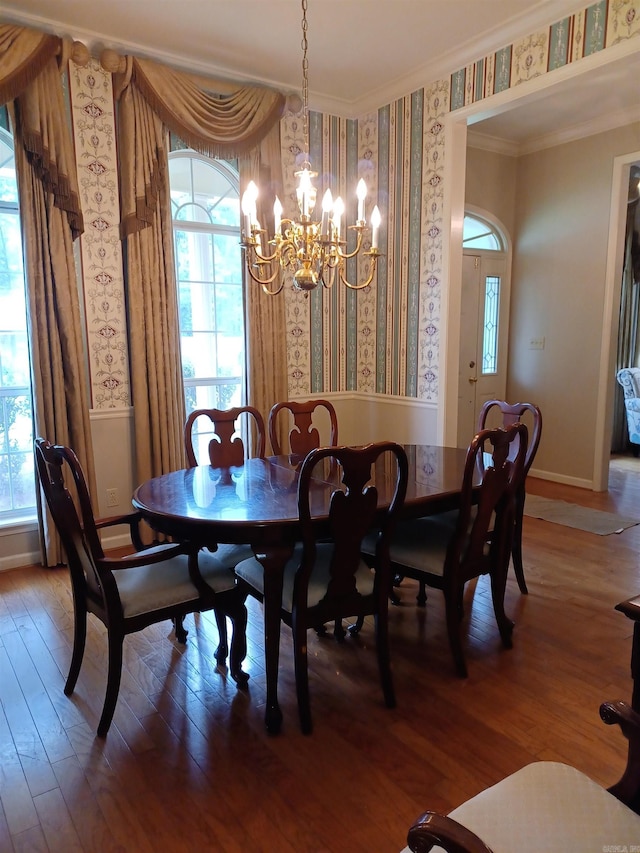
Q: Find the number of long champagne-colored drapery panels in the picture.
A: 3